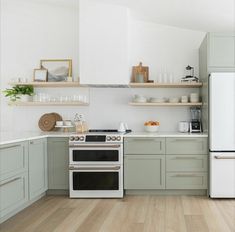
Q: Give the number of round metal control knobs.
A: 6